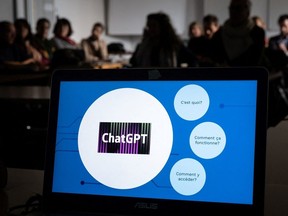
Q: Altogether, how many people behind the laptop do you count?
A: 11